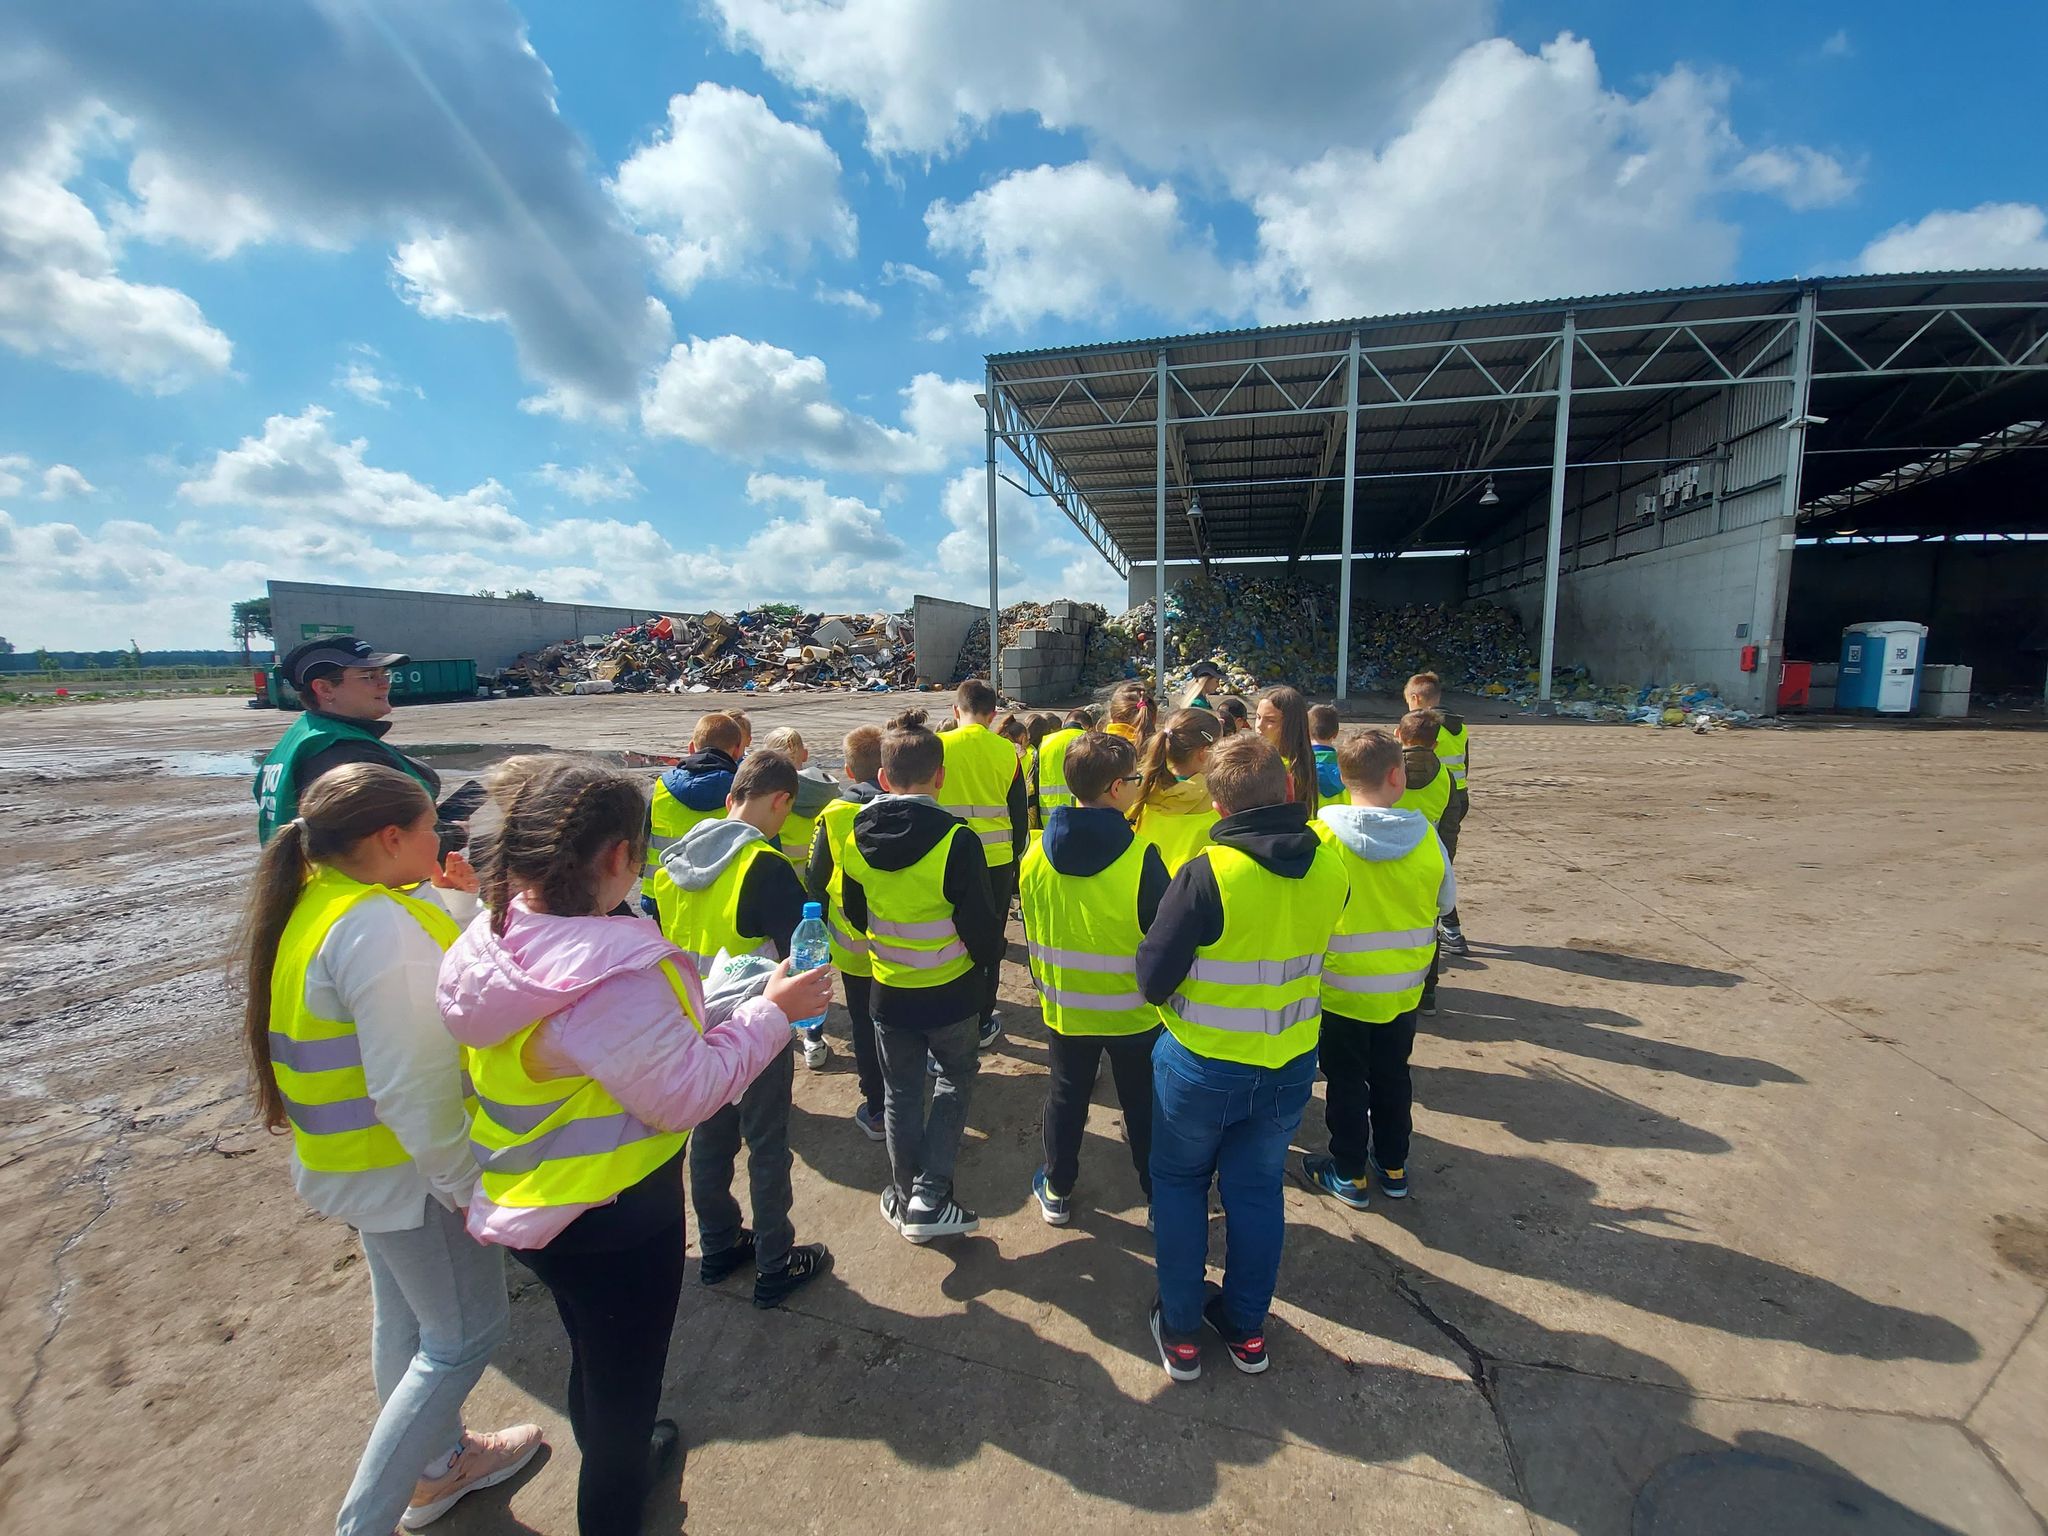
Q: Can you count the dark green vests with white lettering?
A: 1